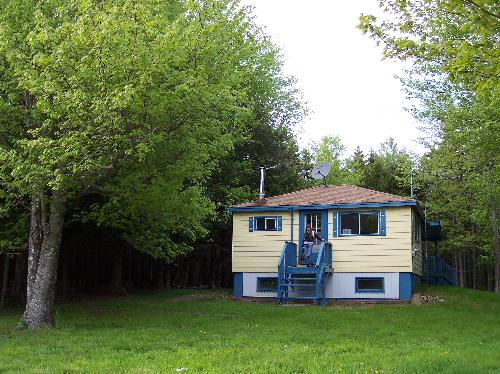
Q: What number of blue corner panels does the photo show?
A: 2